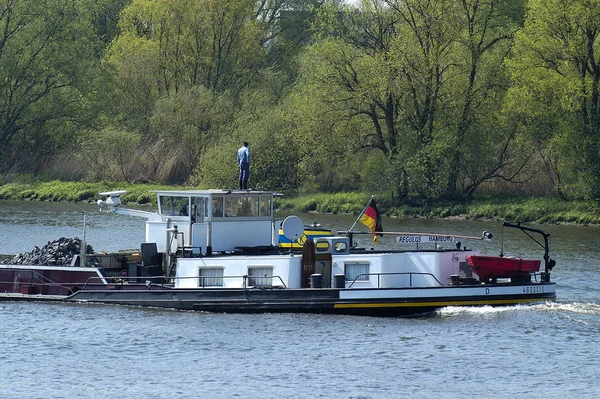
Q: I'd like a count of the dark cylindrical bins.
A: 2